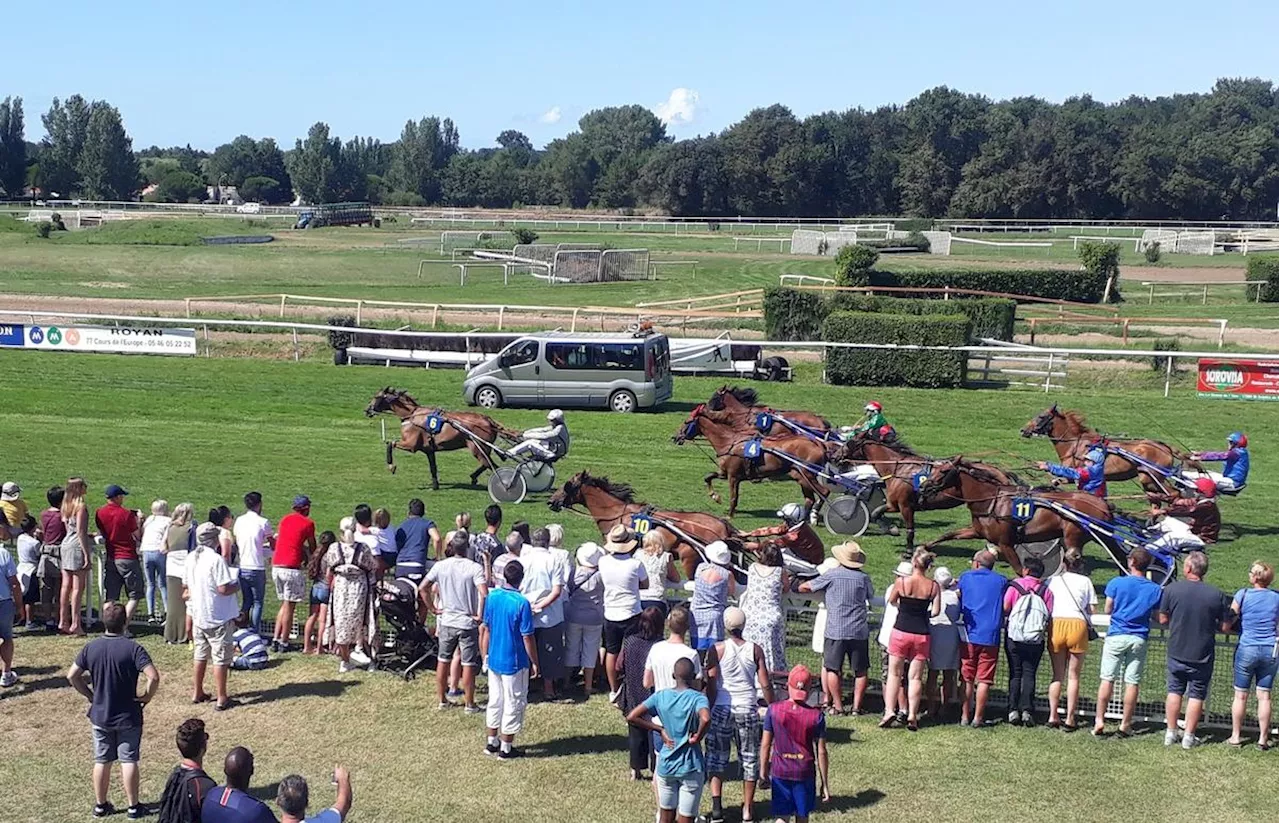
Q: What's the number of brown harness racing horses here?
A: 7